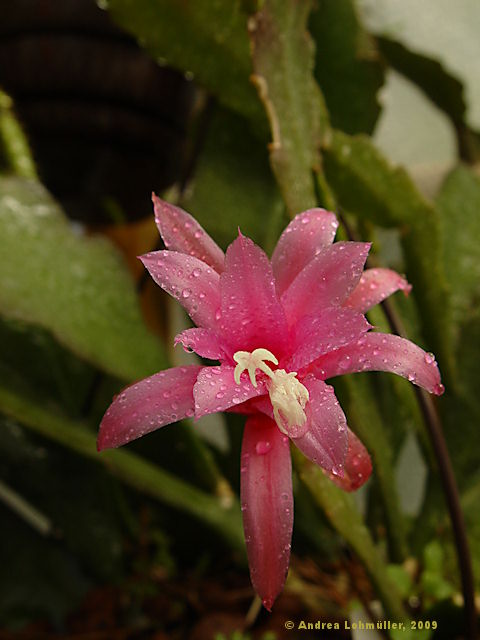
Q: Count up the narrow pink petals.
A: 14